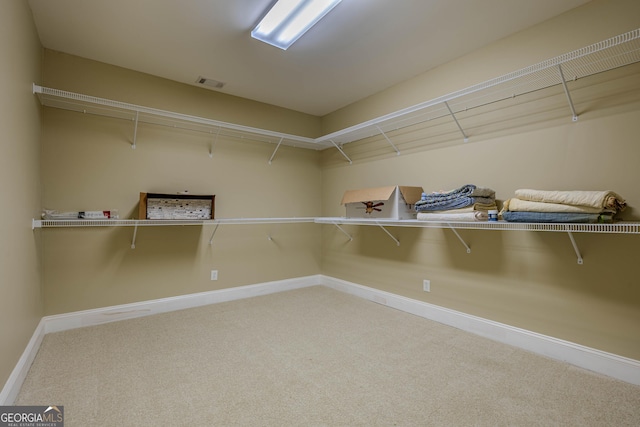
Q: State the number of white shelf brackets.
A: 14